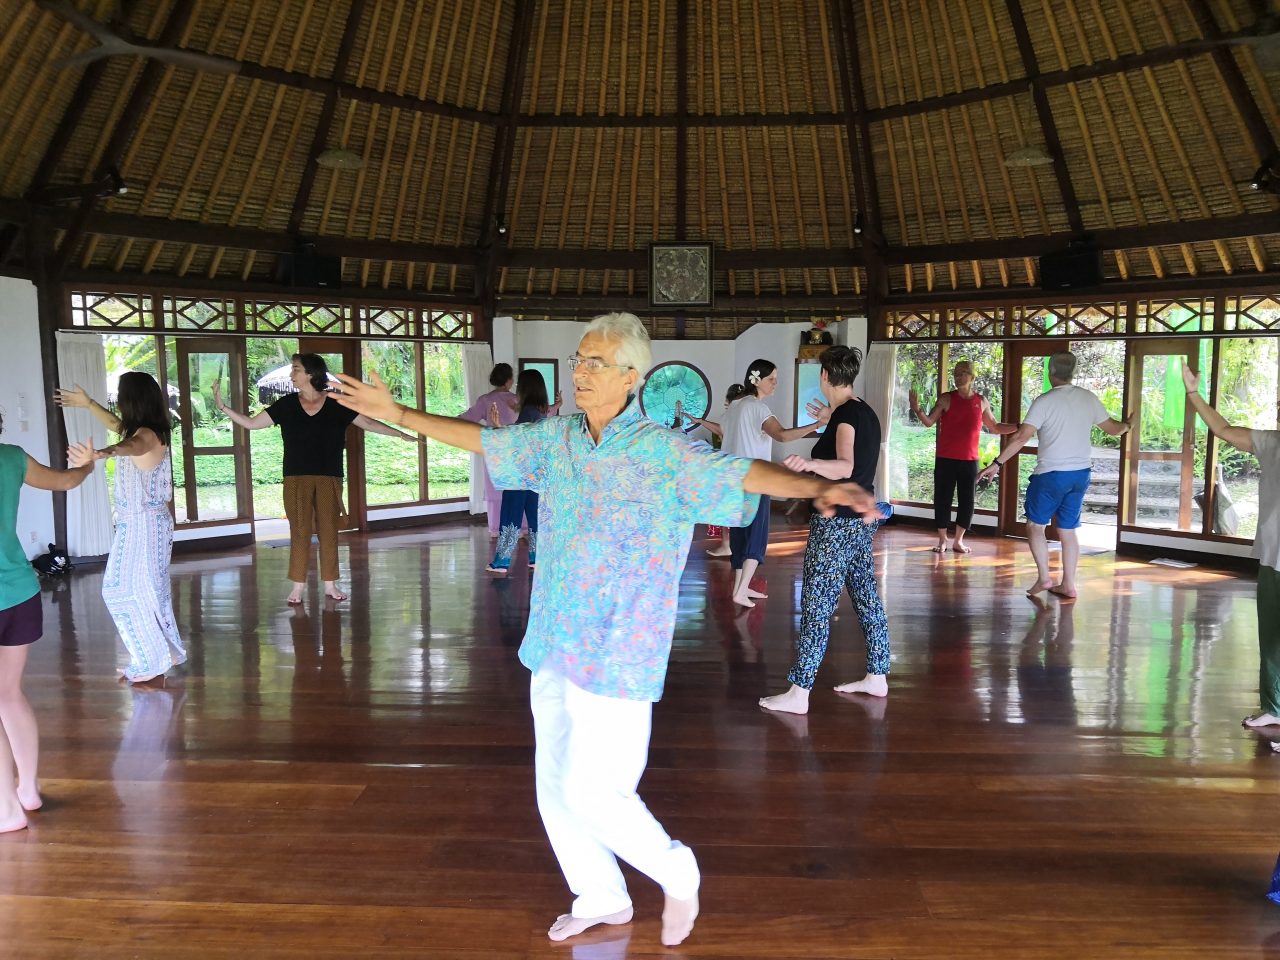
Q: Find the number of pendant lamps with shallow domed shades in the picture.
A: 2